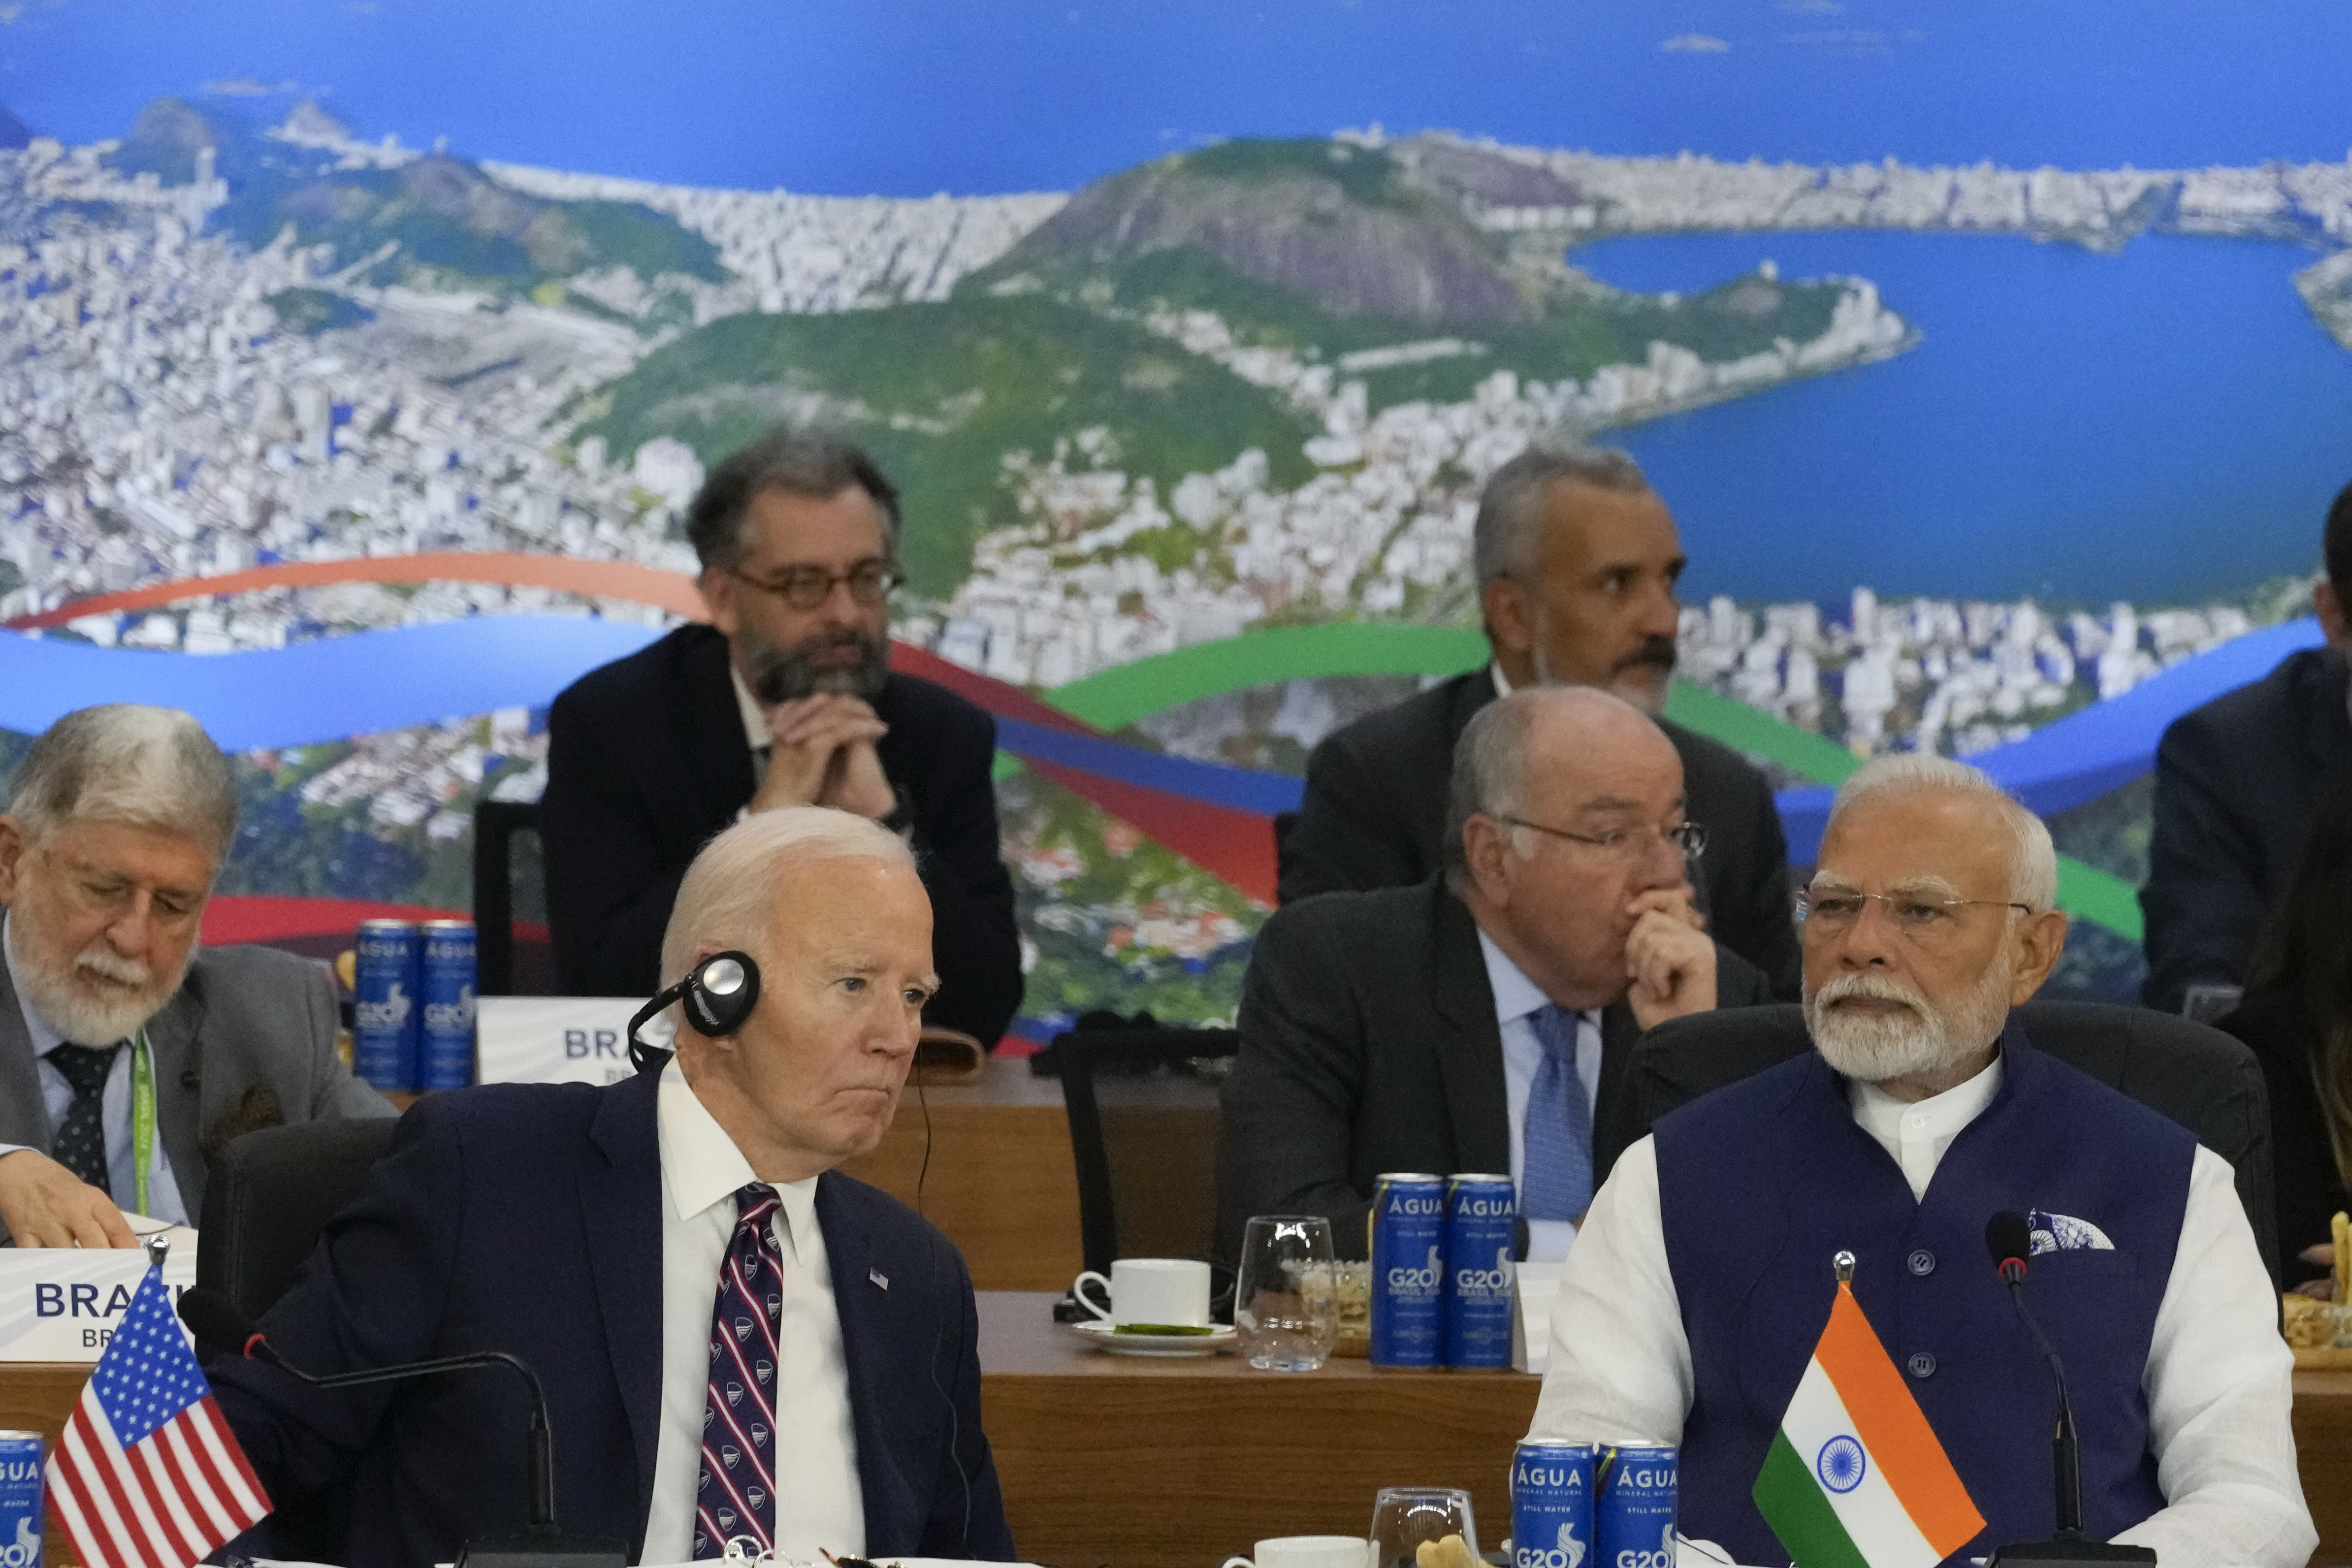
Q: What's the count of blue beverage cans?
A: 7